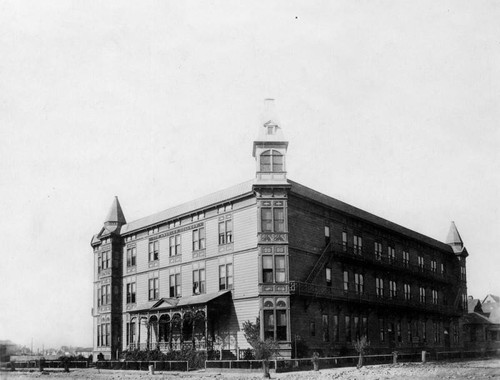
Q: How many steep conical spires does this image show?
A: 2